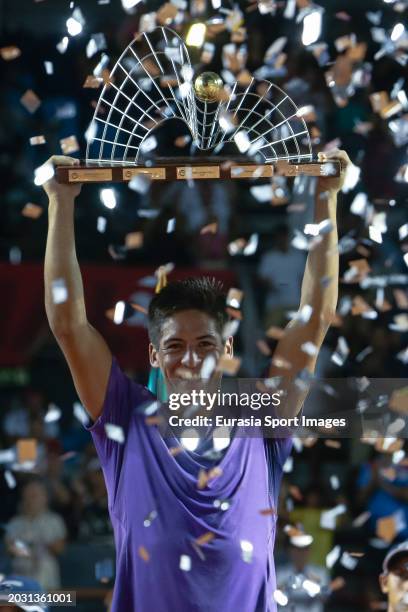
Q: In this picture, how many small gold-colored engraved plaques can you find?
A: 5